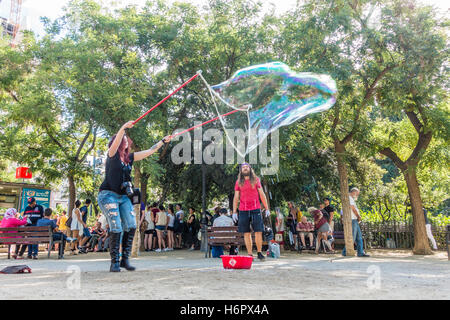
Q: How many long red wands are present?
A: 2